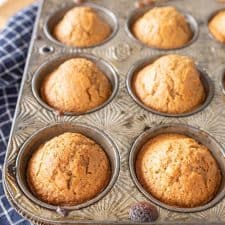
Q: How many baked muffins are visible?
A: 7